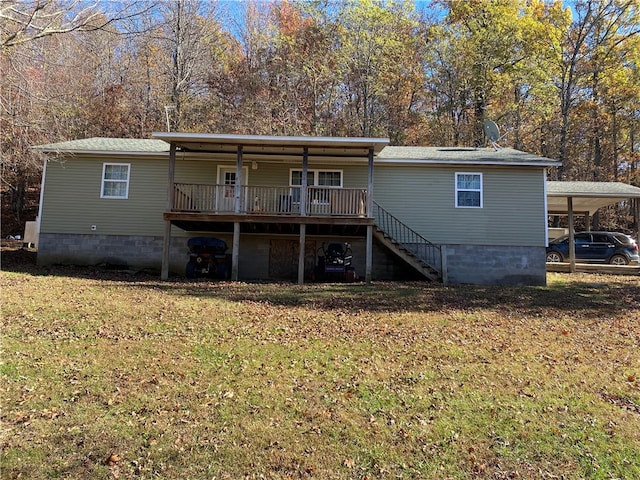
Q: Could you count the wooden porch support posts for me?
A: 4